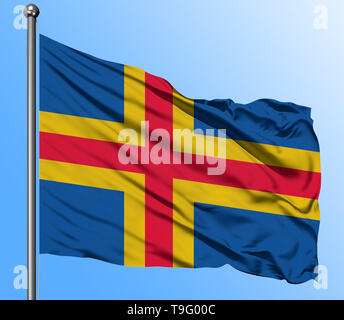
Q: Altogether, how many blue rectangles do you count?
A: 4